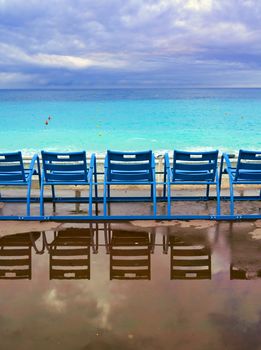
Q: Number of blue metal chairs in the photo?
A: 5